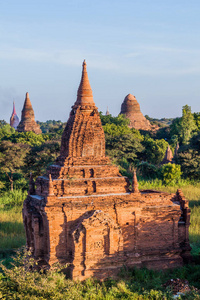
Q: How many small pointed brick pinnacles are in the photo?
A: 3